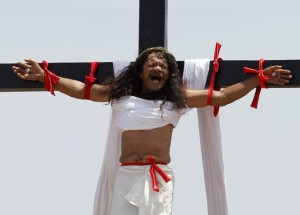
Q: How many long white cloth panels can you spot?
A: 2